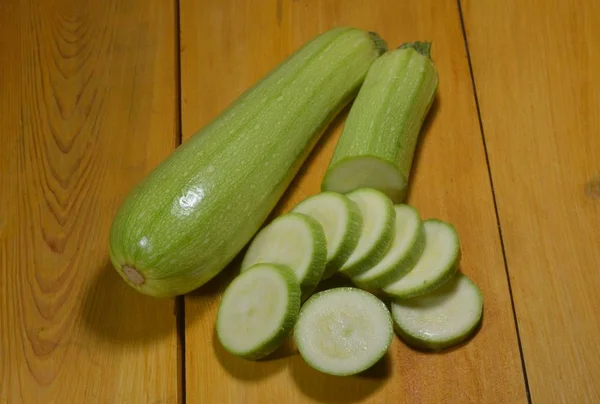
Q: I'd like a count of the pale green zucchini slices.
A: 8